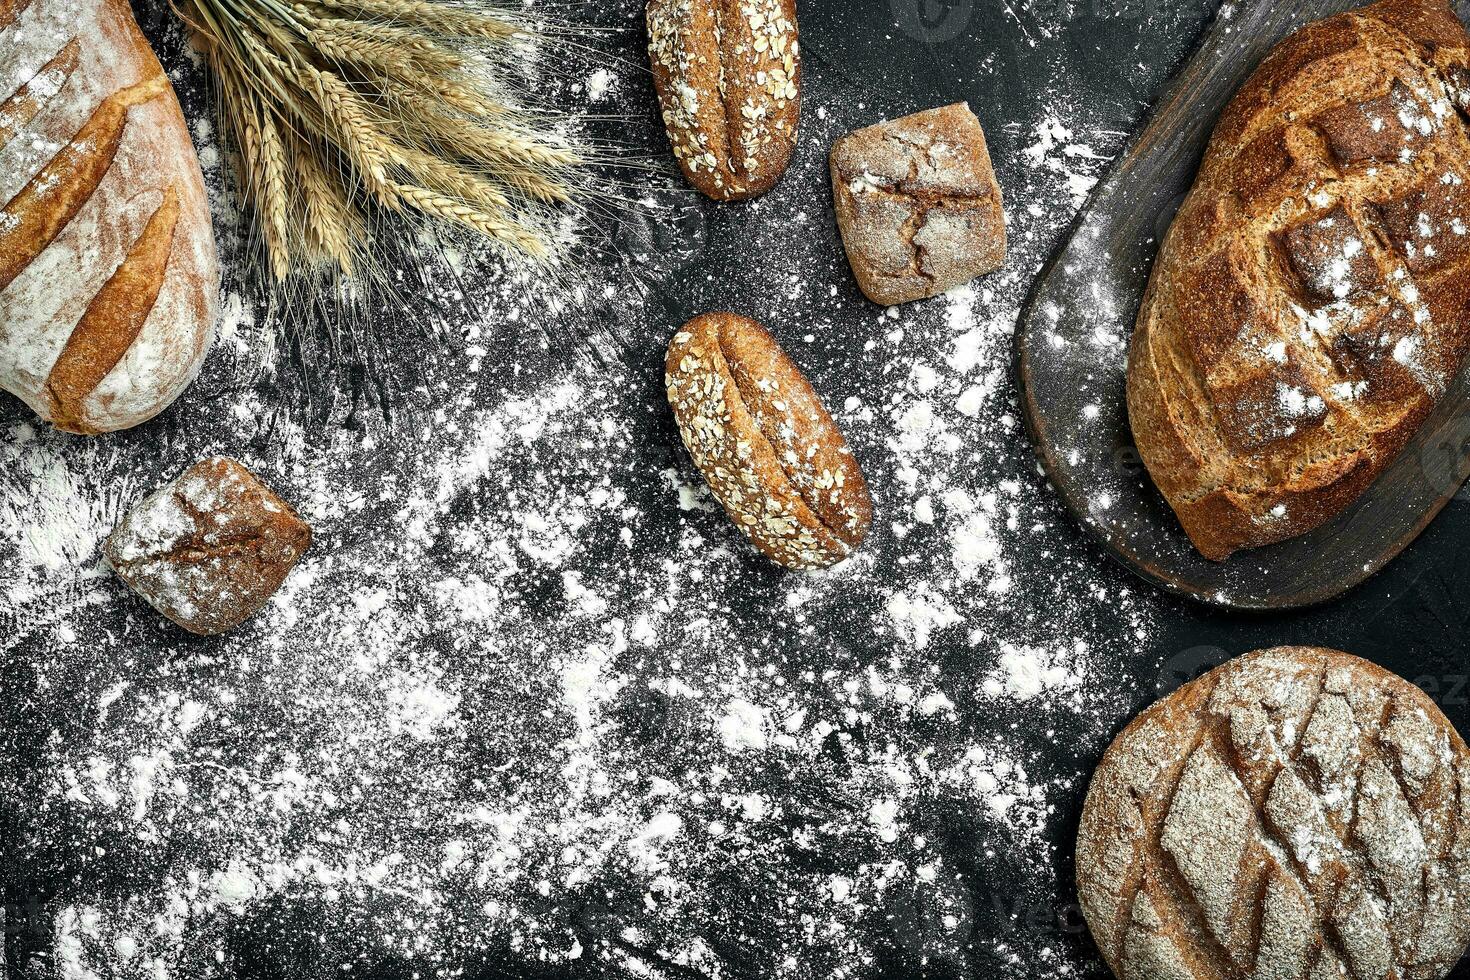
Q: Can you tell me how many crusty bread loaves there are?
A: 7